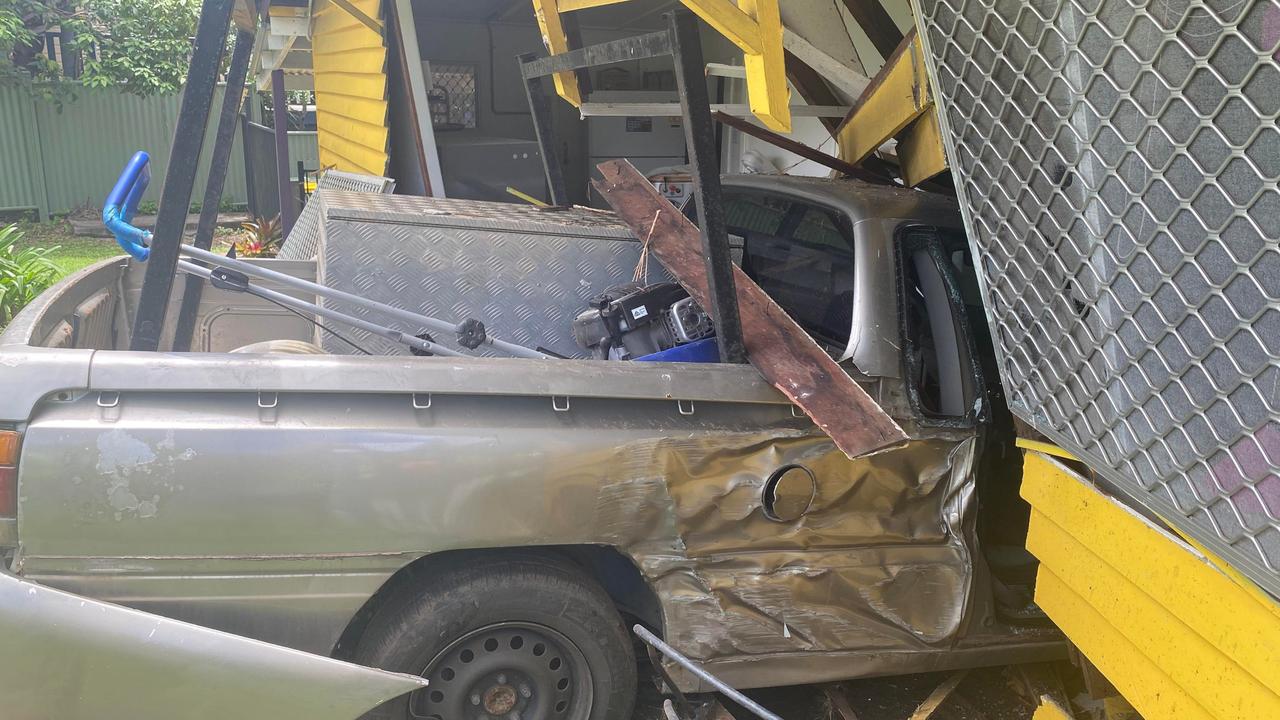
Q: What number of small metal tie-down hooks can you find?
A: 6